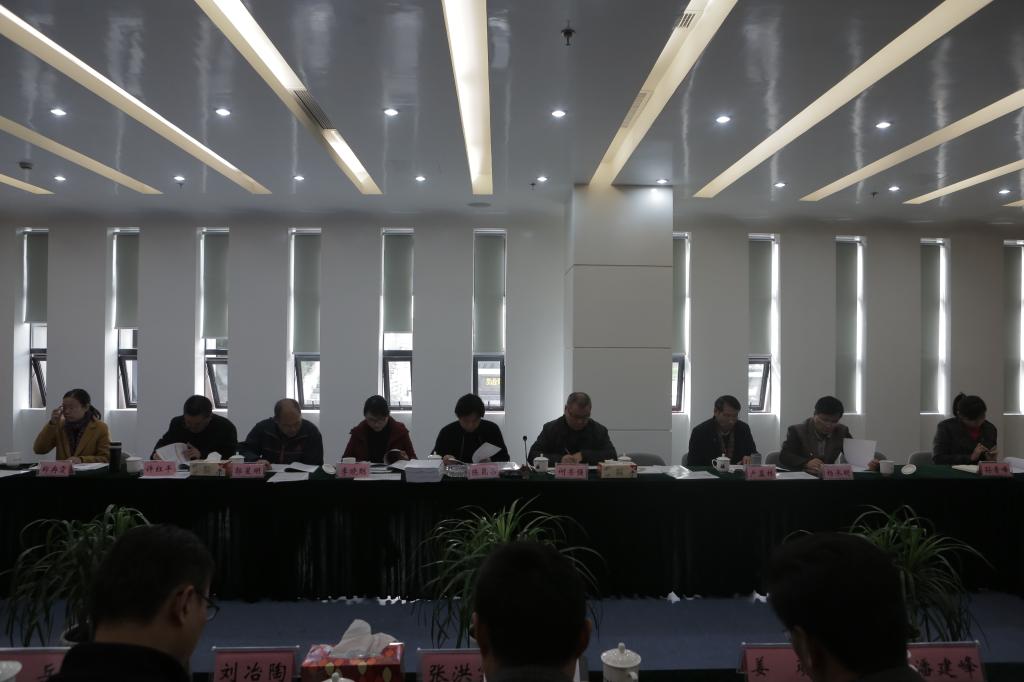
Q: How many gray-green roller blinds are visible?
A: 11